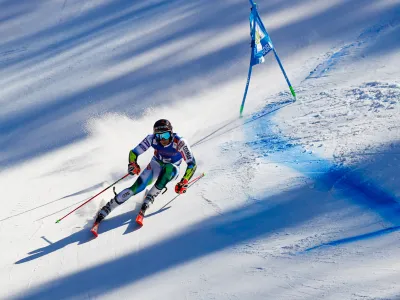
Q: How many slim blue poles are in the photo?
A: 2